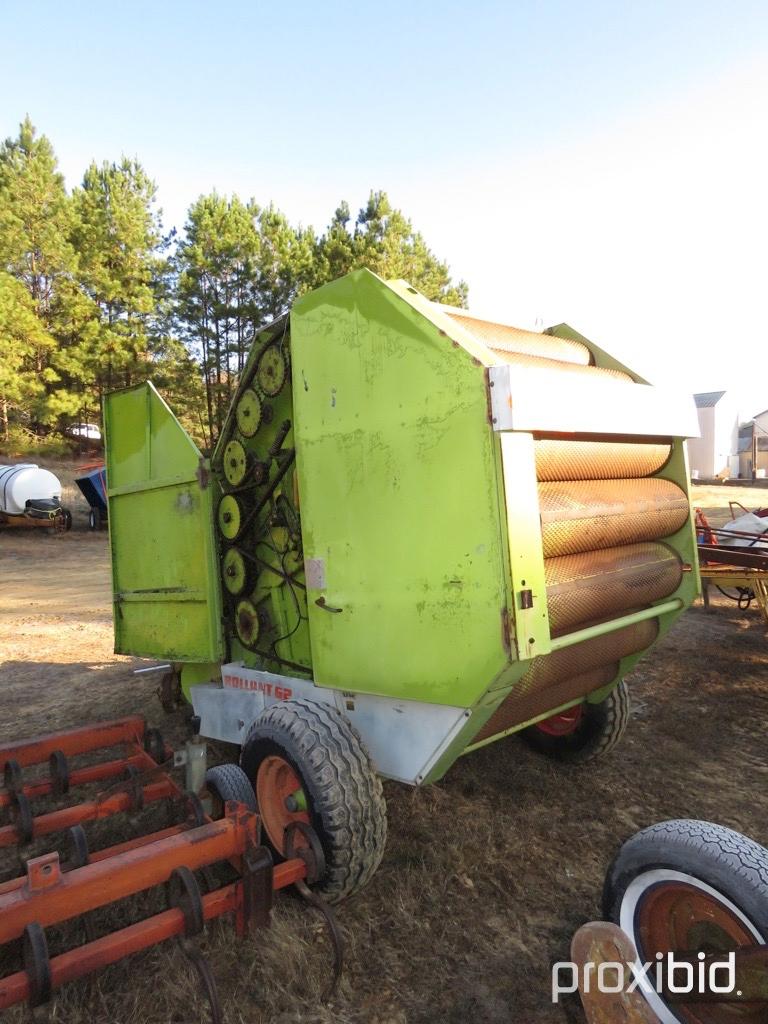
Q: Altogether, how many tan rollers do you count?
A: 7